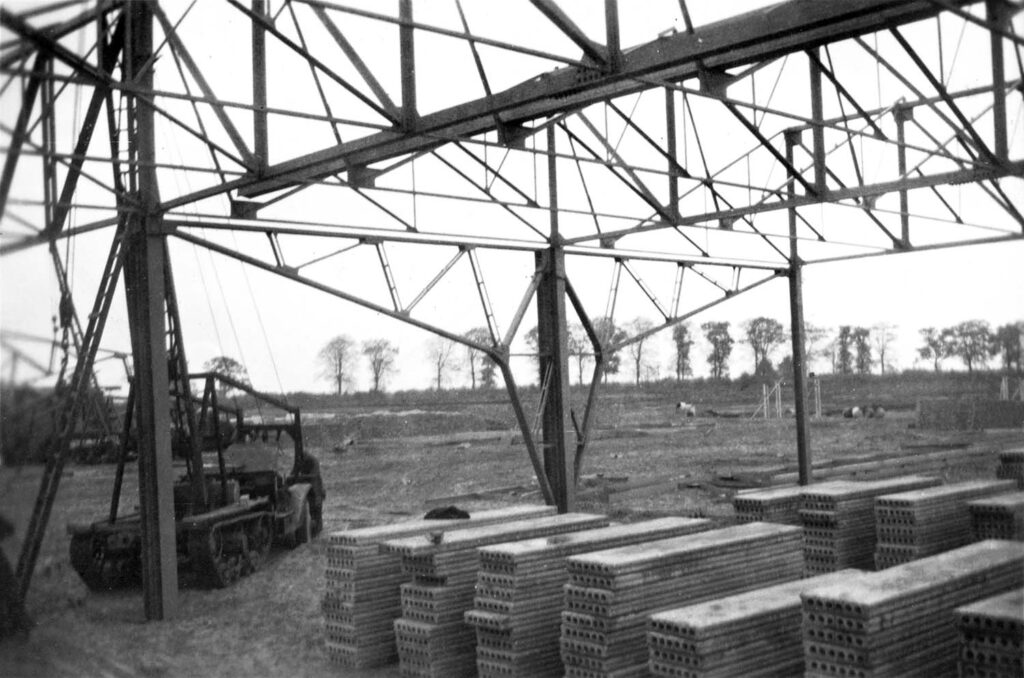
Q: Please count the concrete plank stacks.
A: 12